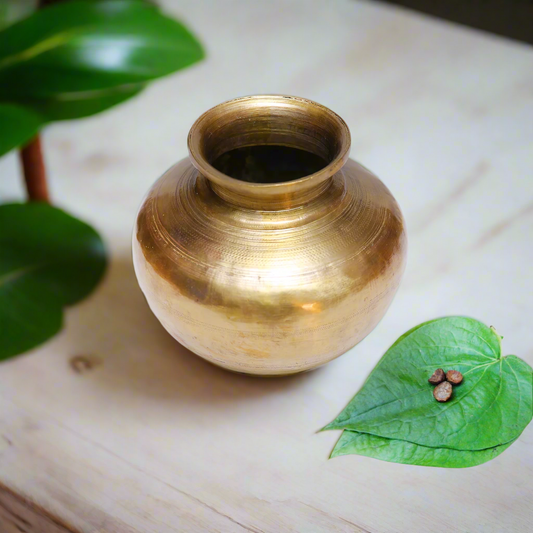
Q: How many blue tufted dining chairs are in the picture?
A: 0